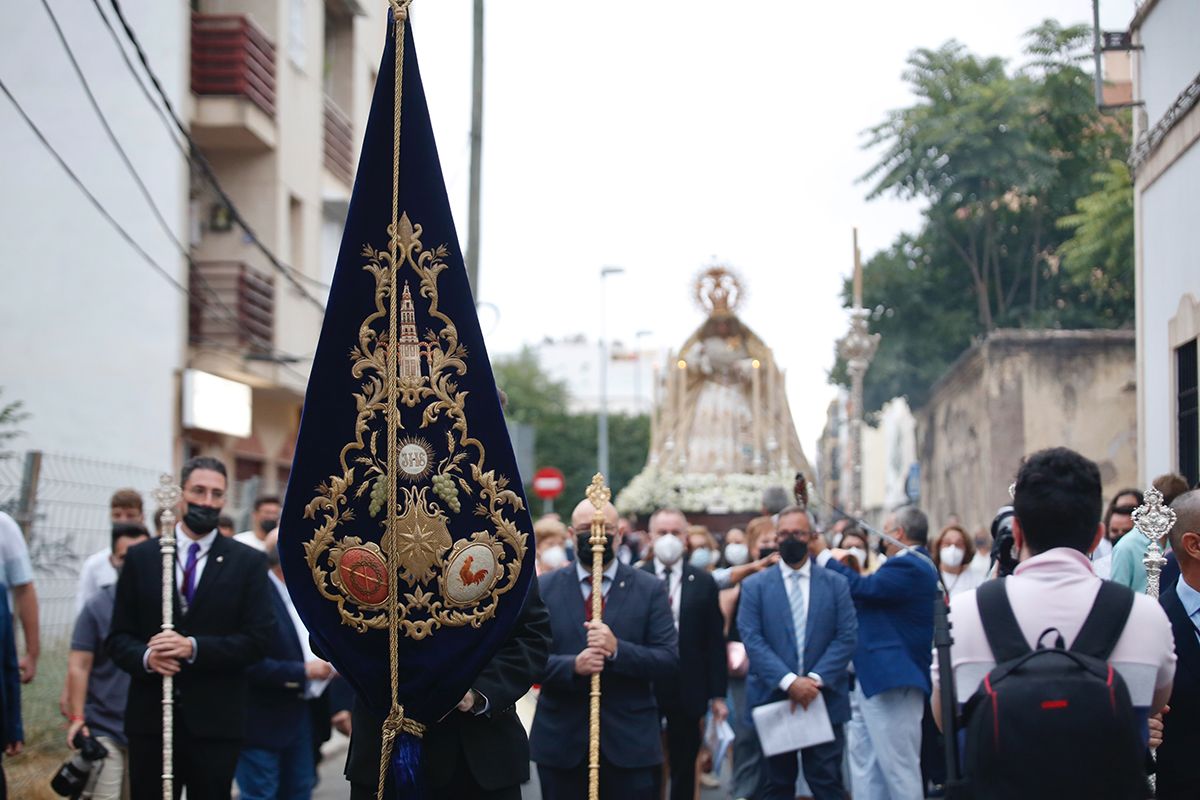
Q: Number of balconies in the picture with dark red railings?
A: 3